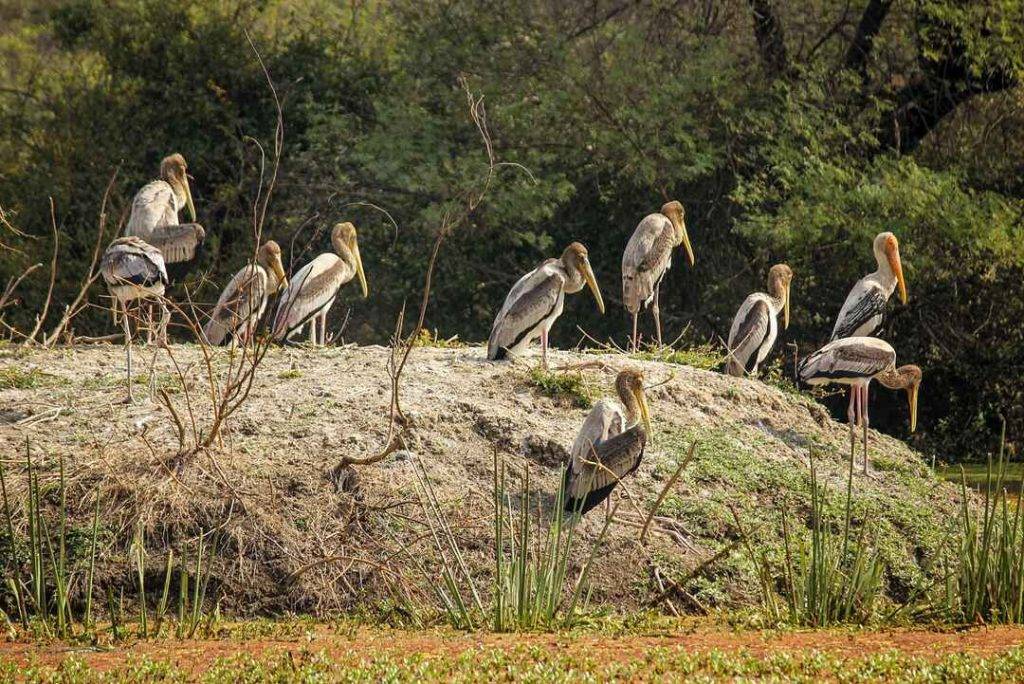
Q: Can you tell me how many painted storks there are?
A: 10